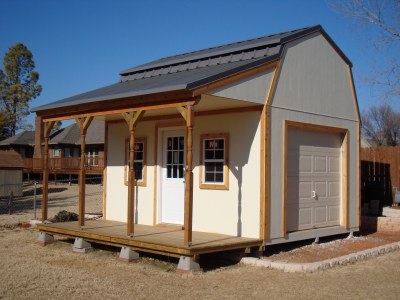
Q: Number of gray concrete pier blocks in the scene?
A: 4